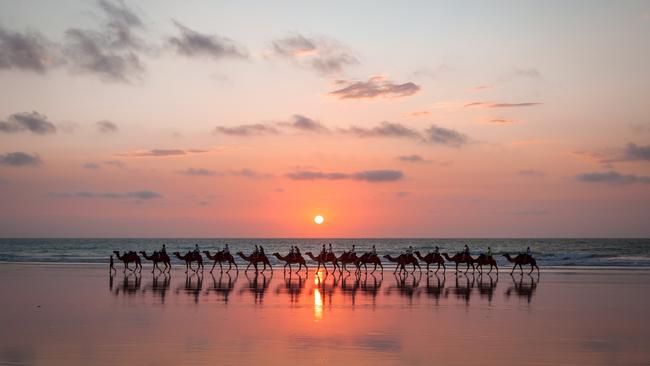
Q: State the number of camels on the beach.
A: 14